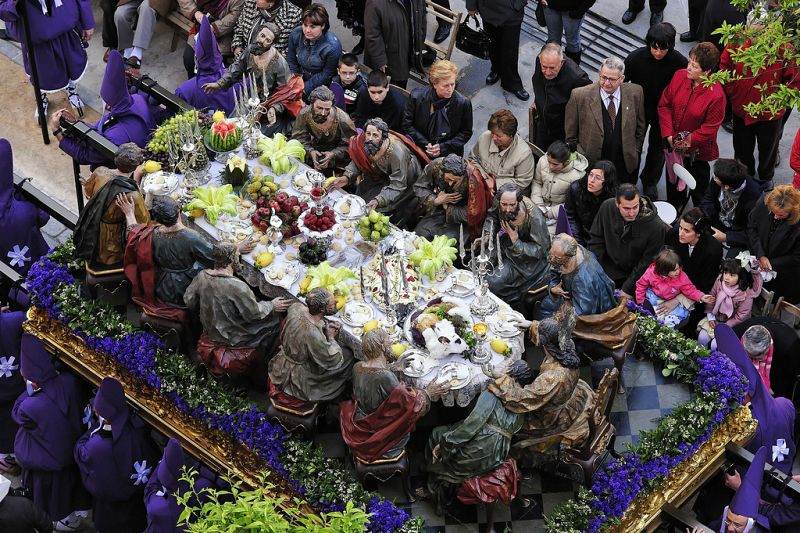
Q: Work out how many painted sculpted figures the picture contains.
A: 13